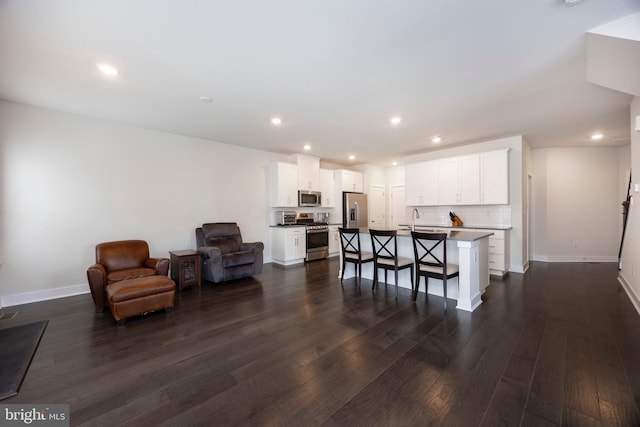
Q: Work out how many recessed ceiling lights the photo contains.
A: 8